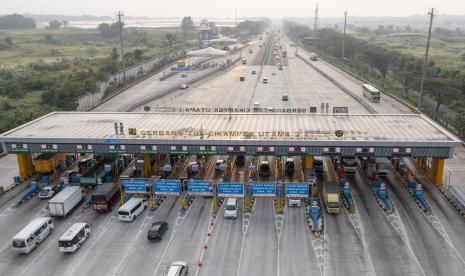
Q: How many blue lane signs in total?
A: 6